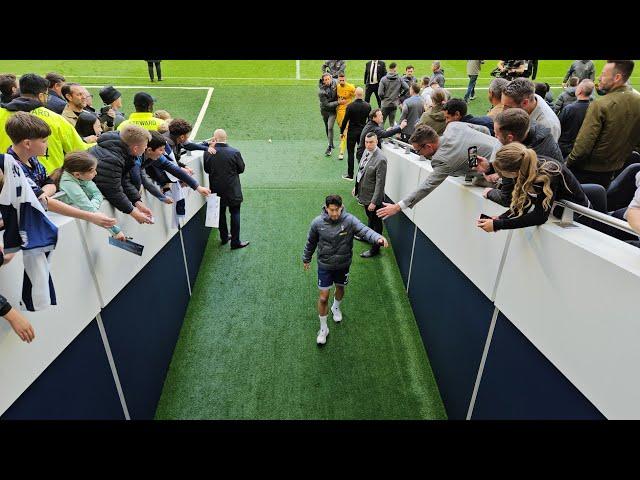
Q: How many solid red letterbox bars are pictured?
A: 0